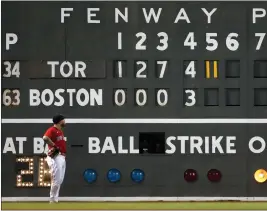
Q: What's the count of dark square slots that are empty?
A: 5